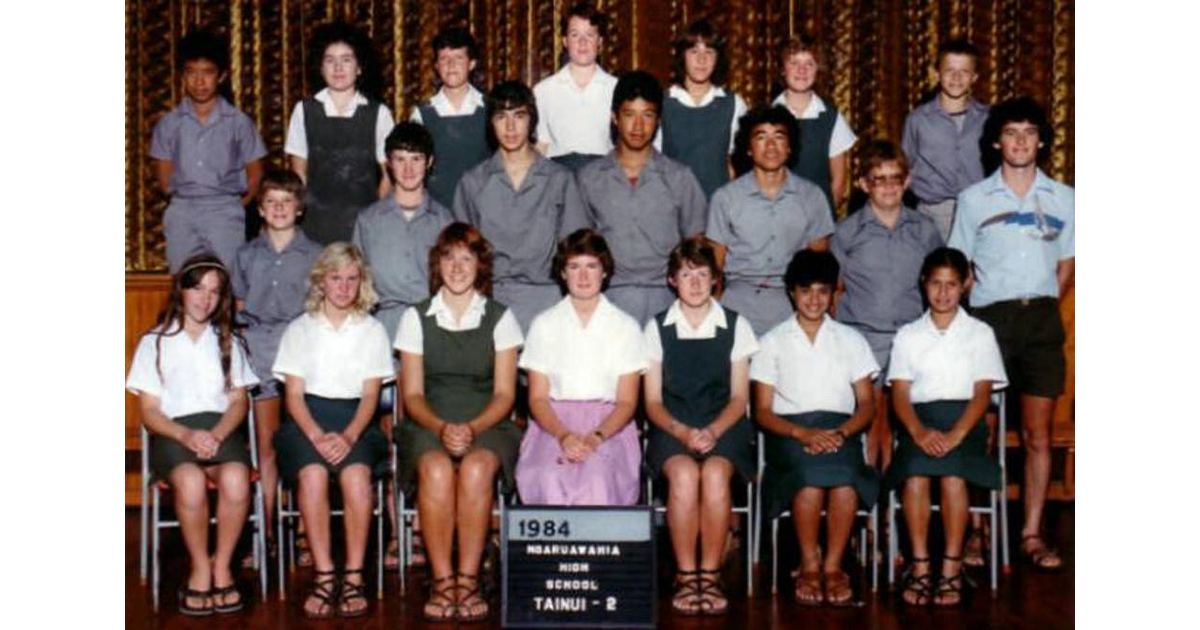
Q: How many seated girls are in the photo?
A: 7